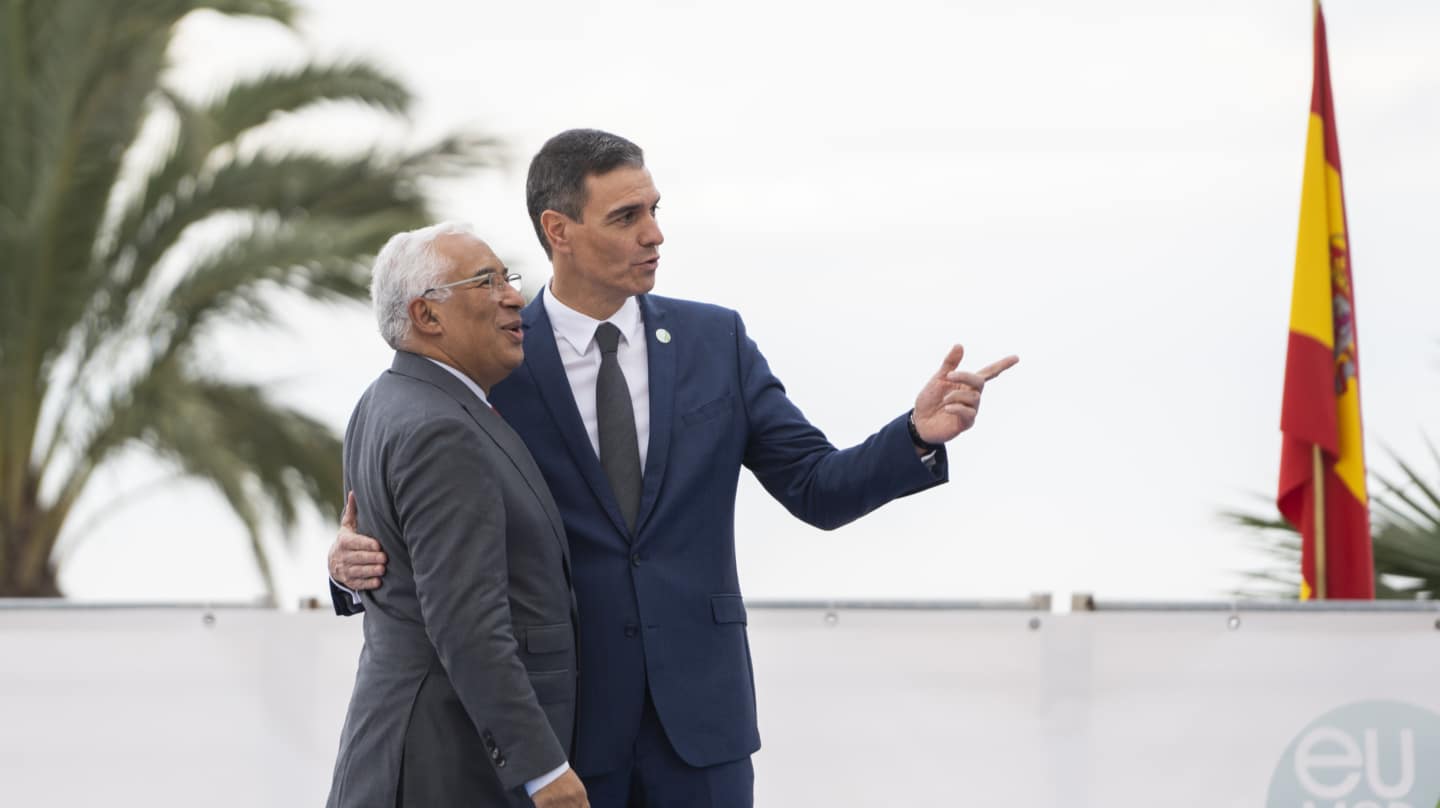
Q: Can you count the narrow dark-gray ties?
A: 1